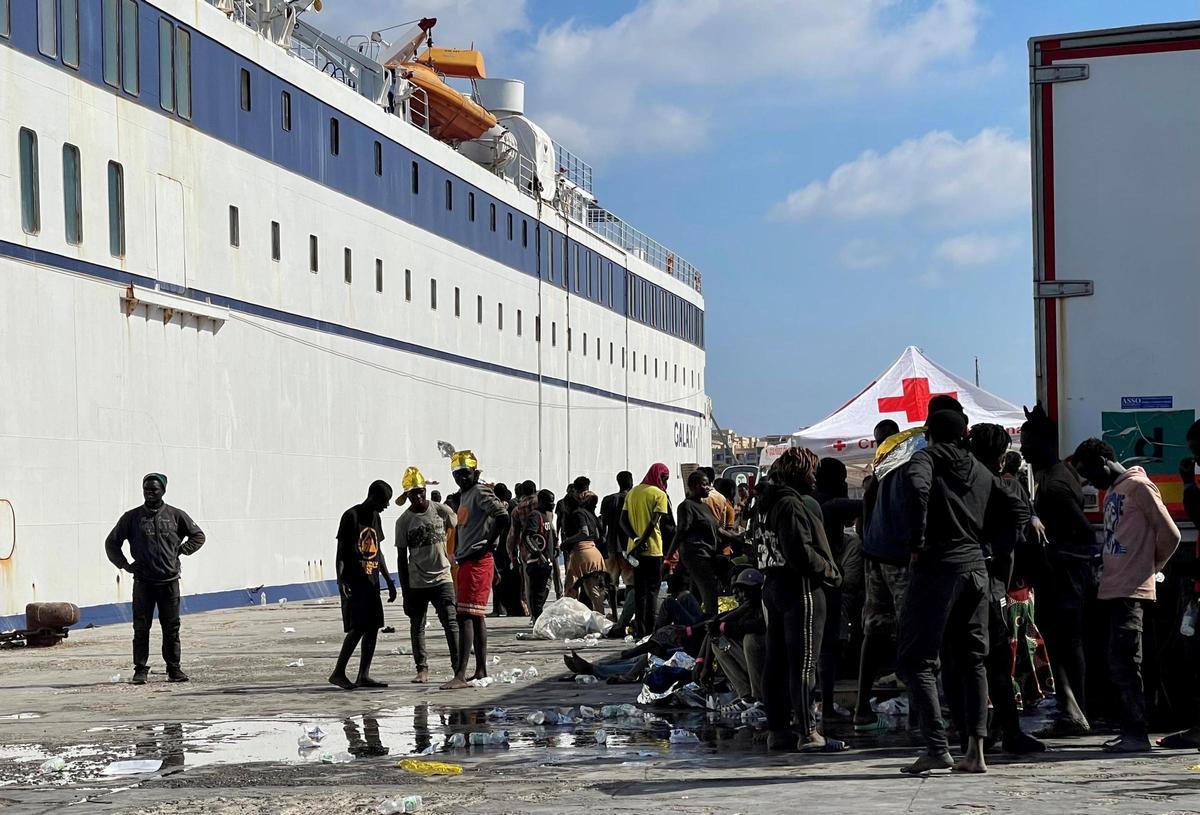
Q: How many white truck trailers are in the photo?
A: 1